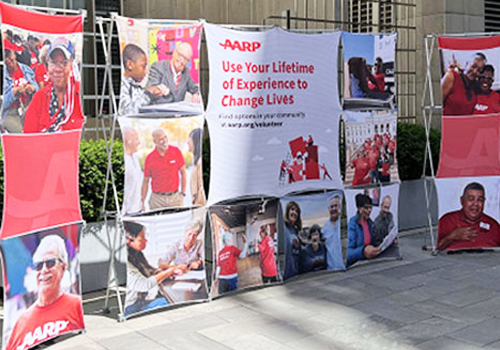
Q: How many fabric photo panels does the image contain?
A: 12